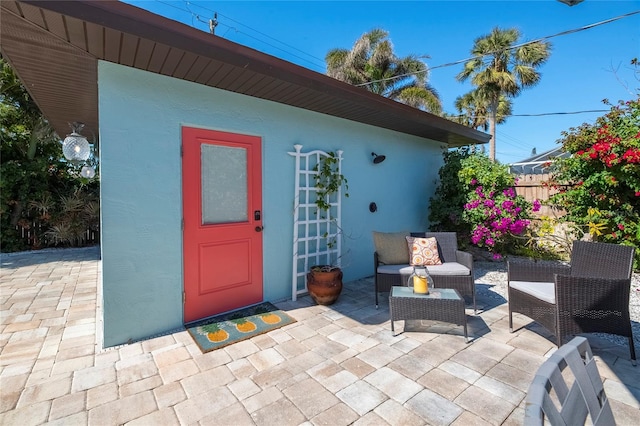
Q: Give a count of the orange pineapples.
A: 3